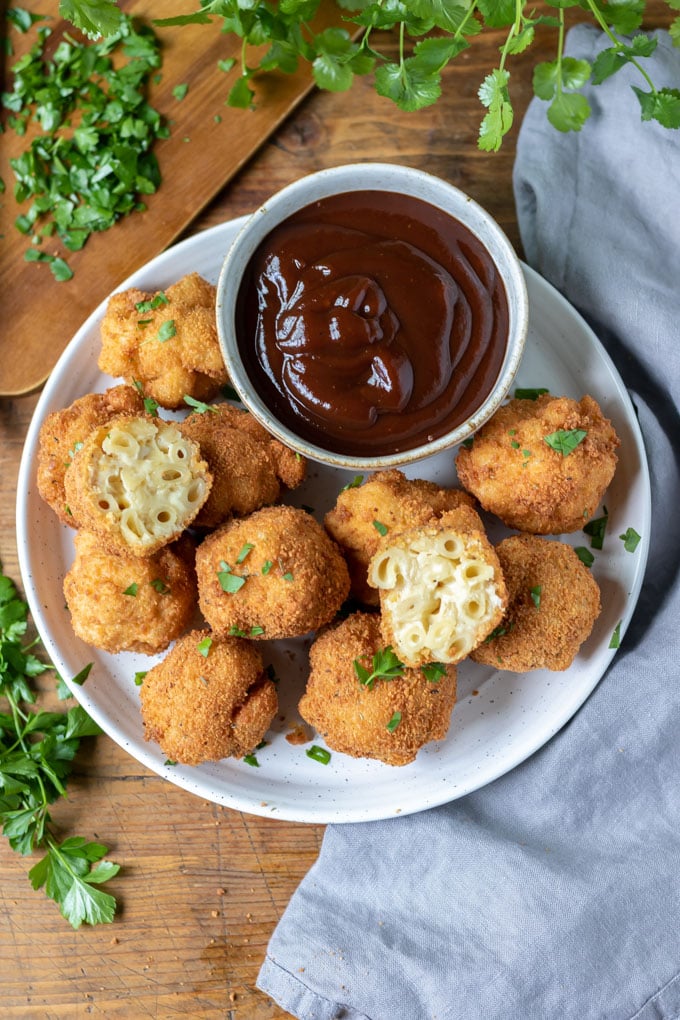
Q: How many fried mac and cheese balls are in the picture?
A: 12